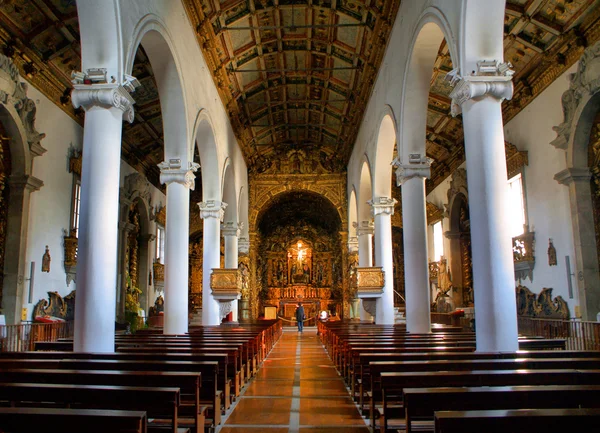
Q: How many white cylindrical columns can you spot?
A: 8